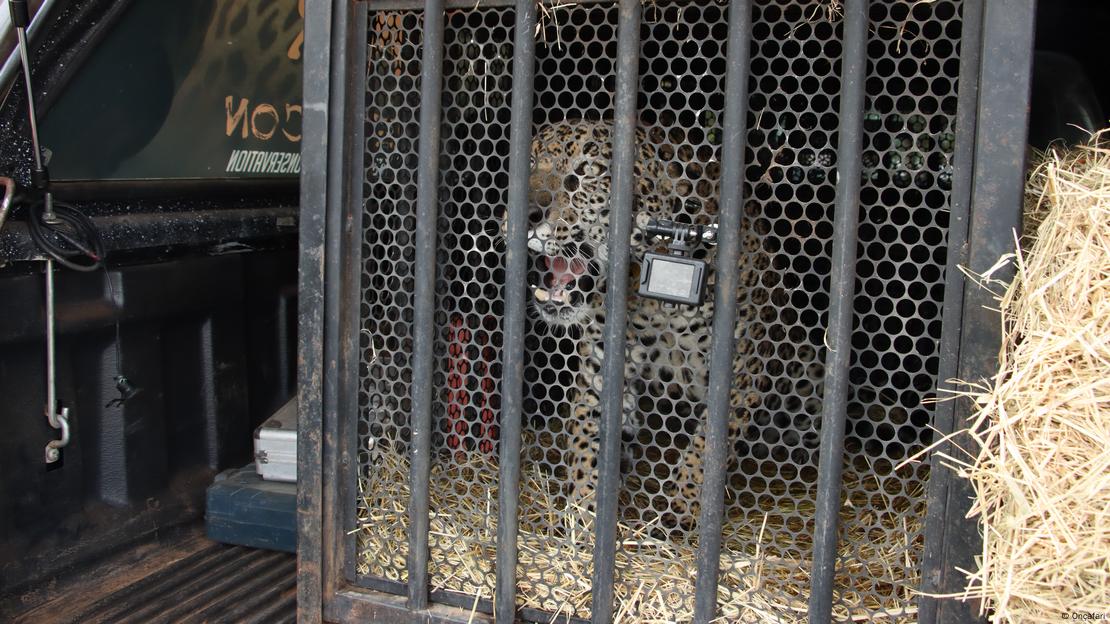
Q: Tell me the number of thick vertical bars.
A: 5